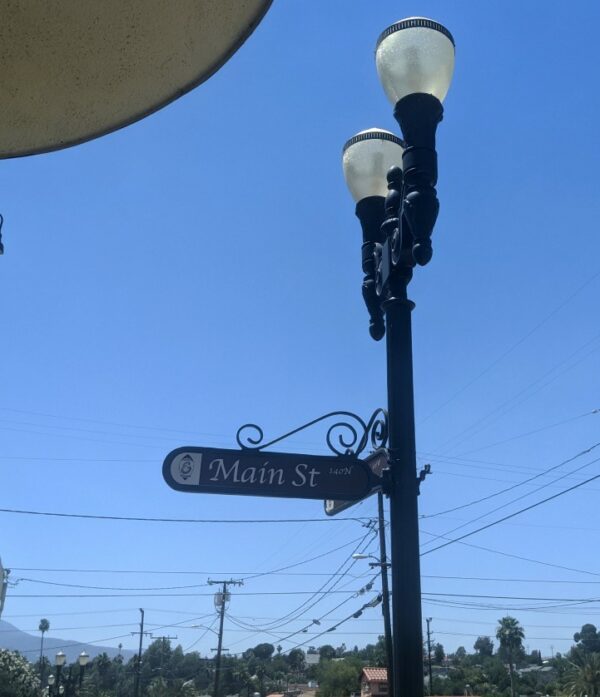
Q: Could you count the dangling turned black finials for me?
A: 2